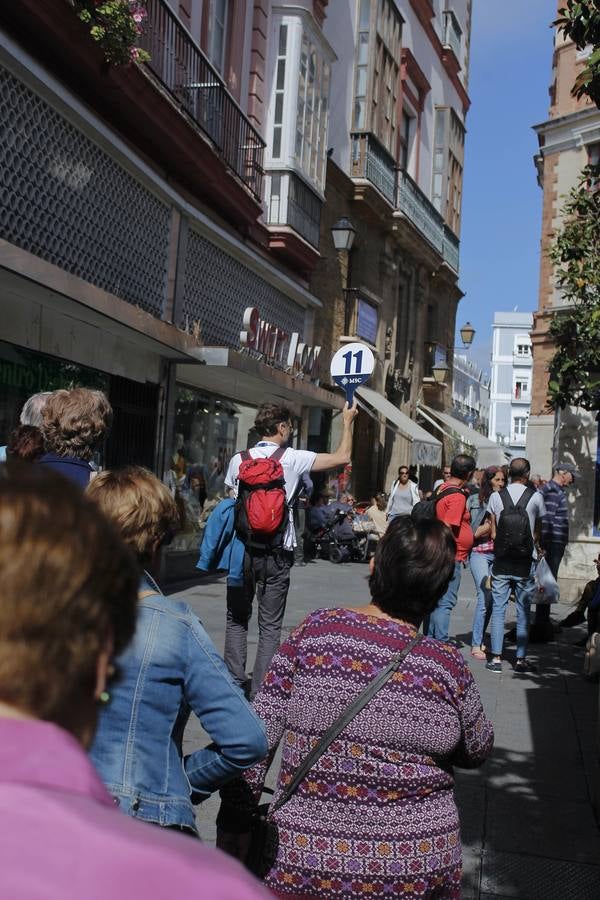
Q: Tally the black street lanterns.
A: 3